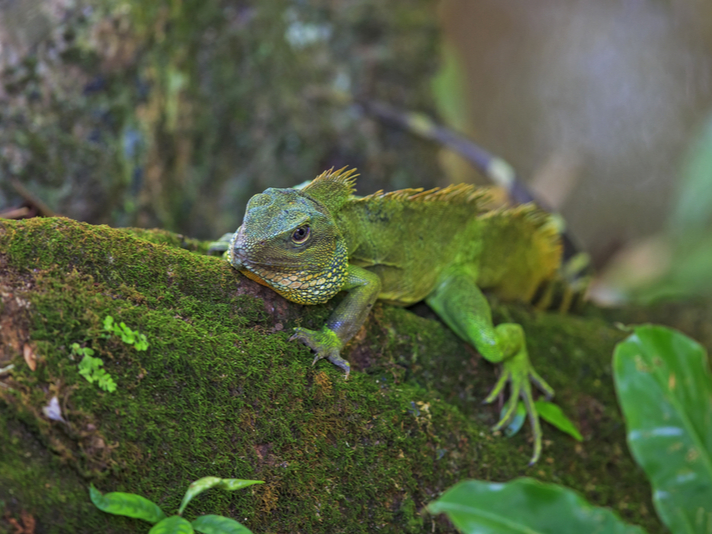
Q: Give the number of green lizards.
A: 1